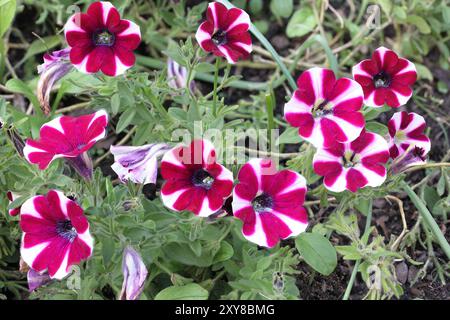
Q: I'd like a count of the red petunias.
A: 10